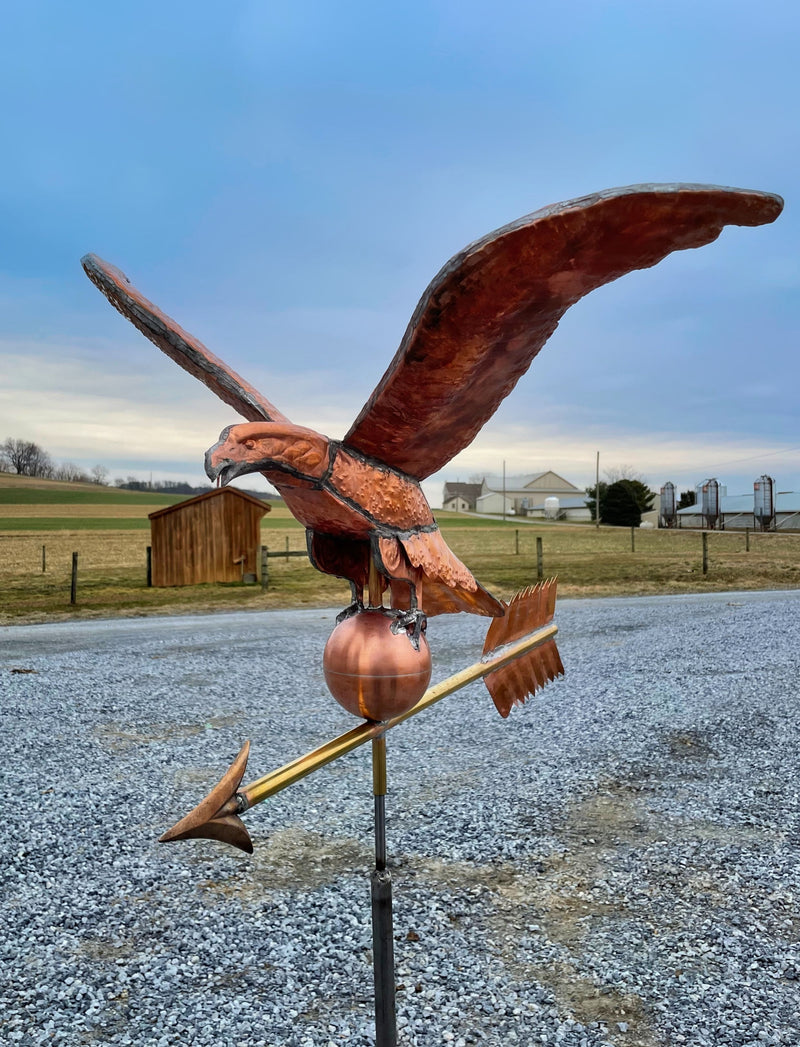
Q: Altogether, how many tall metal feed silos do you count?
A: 3